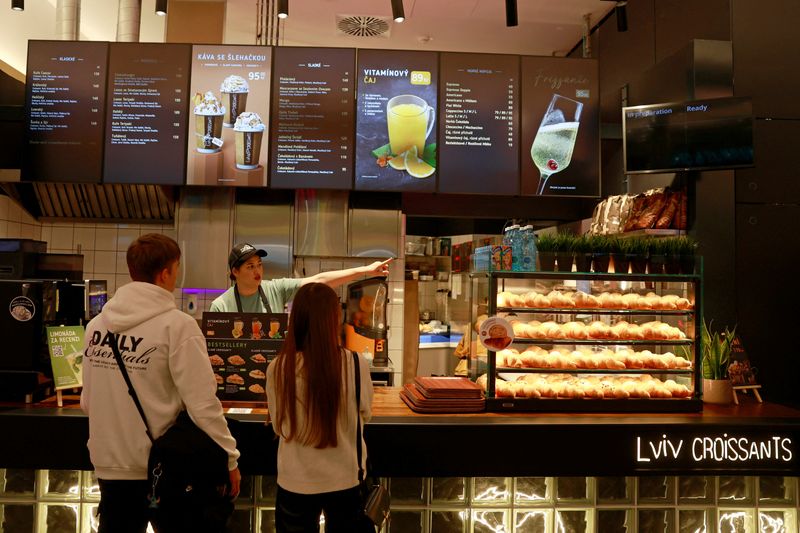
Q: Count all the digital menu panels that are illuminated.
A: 7